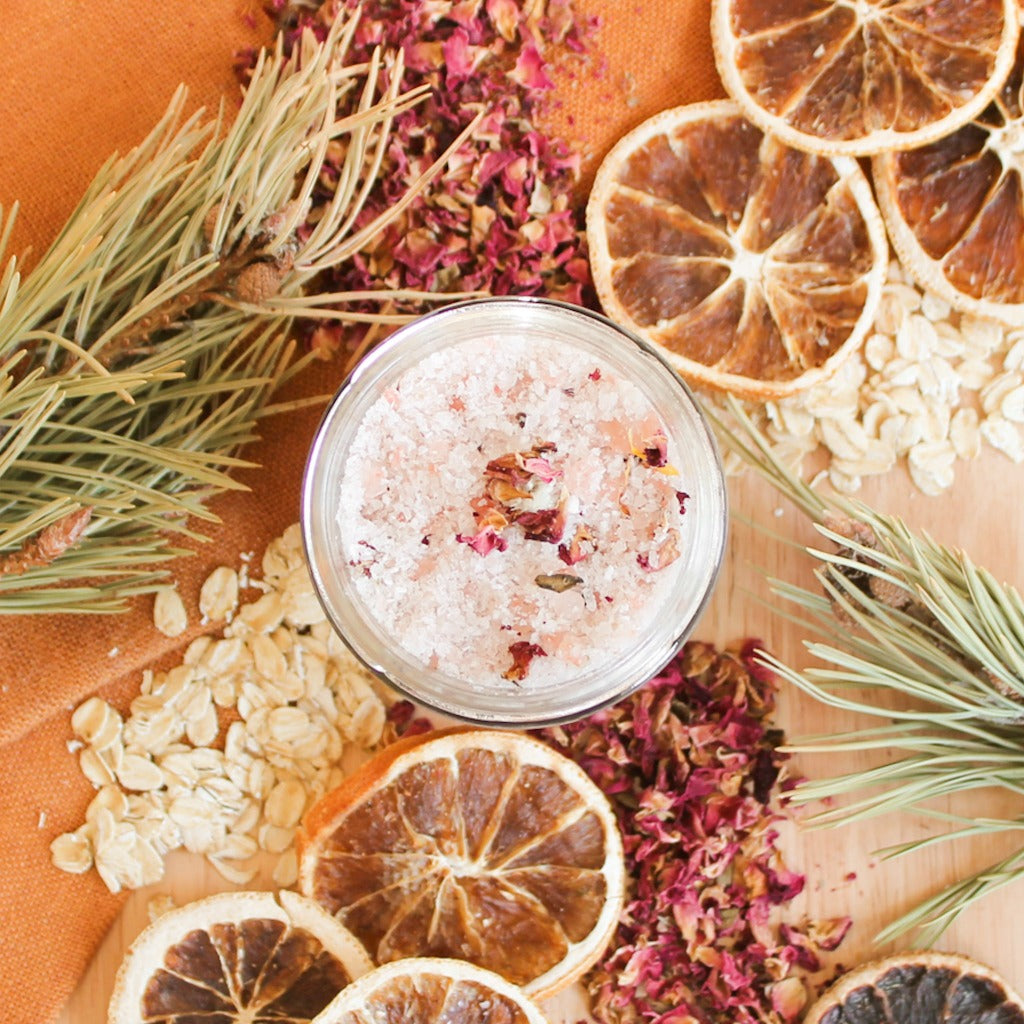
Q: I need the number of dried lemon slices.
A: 7